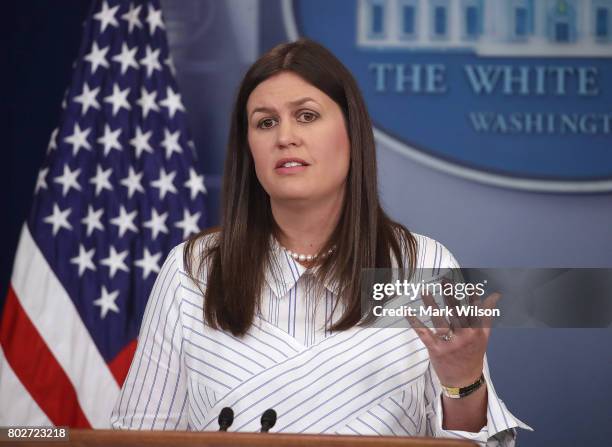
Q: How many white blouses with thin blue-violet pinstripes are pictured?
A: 1